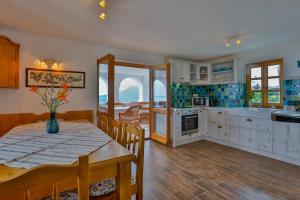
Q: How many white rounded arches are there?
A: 3